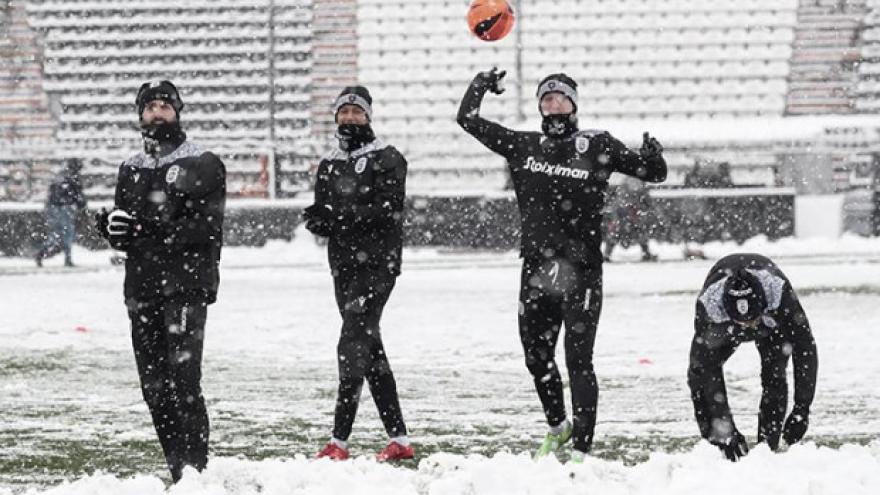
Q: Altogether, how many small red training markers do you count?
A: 2